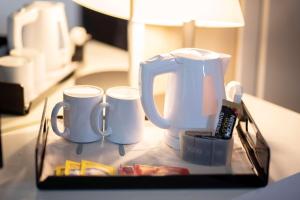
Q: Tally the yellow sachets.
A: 3